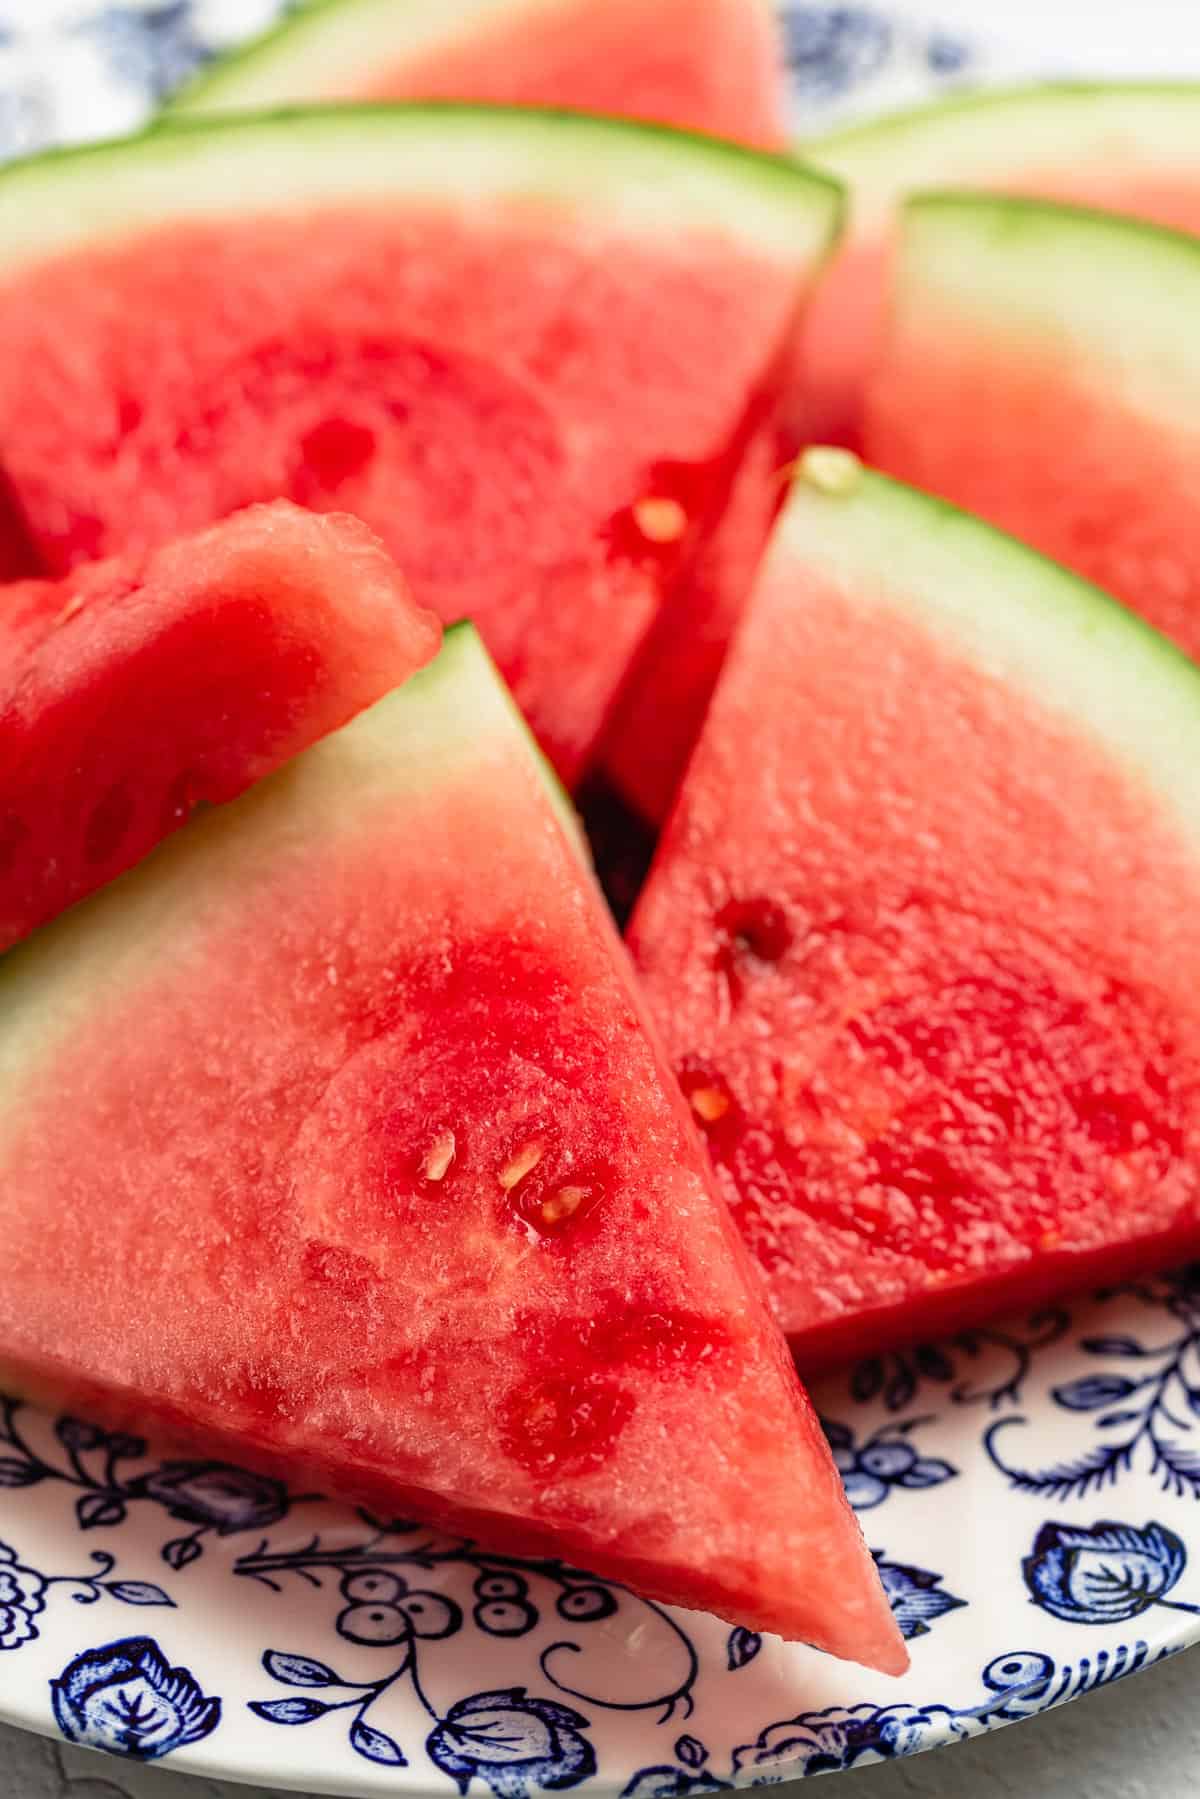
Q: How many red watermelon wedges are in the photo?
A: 7